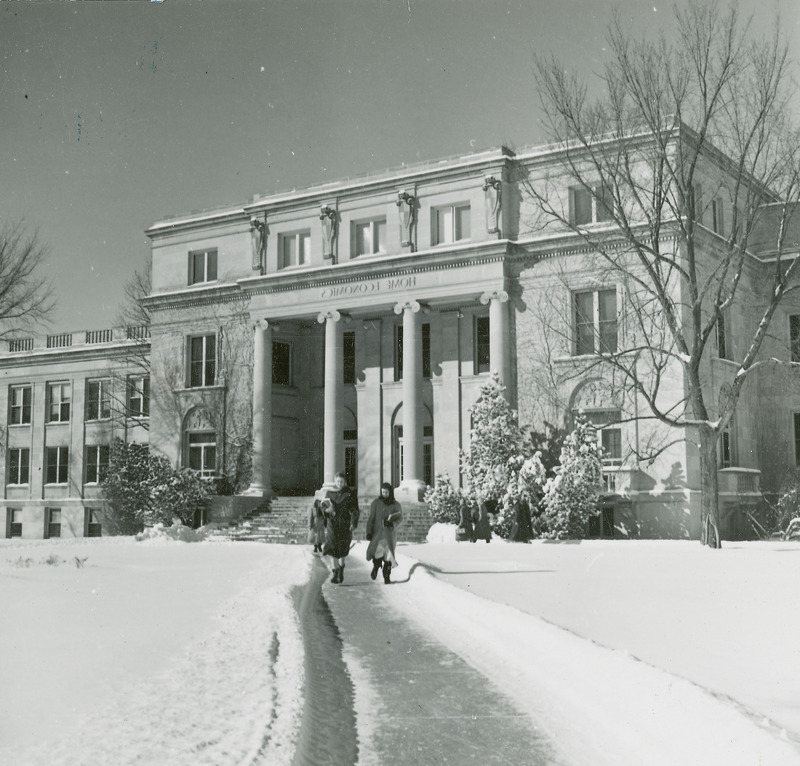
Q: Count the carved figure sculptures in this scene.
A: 4